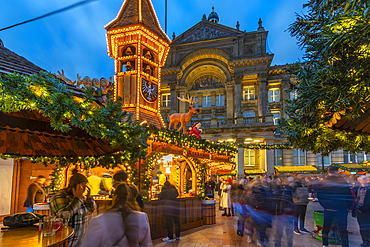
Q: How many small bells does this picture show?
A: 4